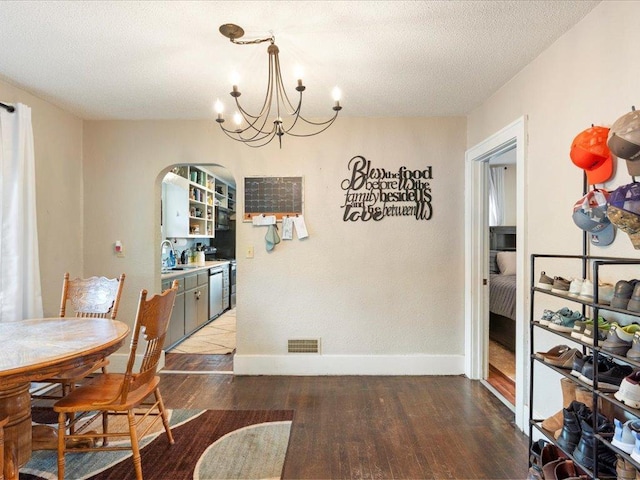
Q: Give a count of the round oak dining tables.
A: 1